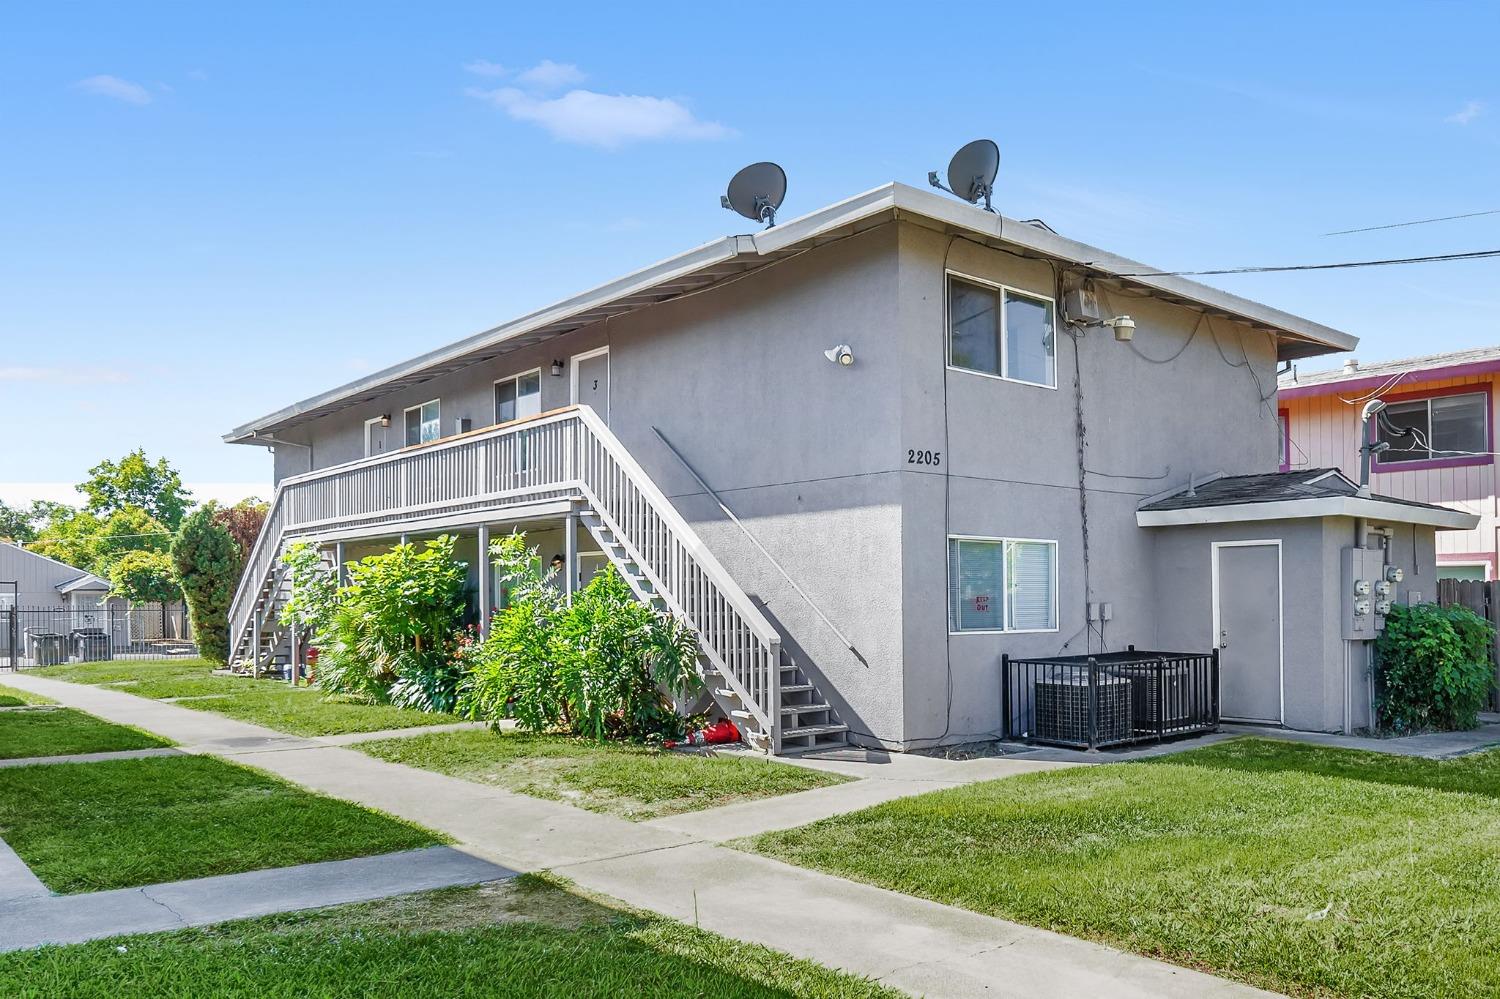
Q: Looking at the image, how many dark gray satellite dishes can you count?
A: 2